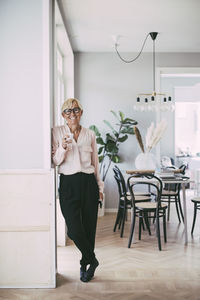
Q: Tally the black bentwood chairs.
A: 5